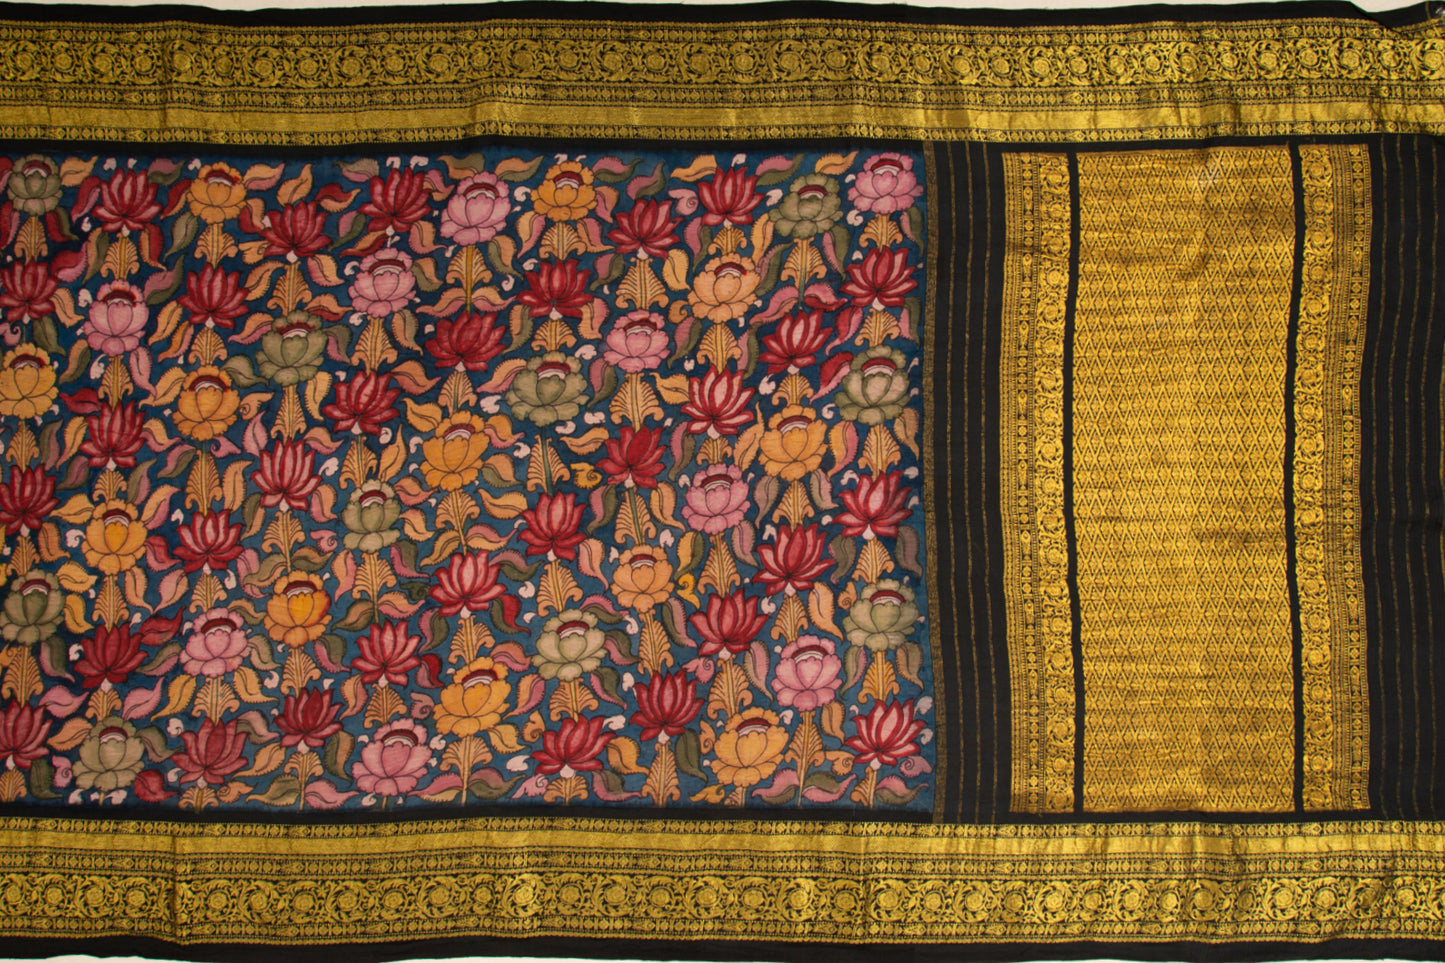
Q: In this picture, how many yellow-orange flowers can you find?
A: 12